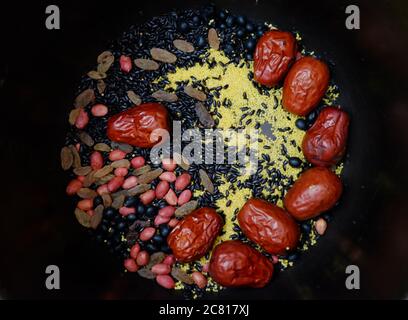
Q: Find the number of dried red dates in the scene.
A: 8